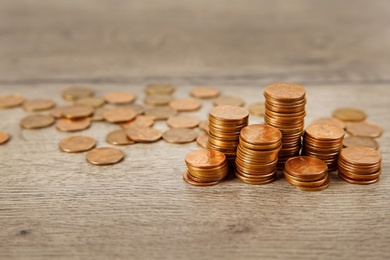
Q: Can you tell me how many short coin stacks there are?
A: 3